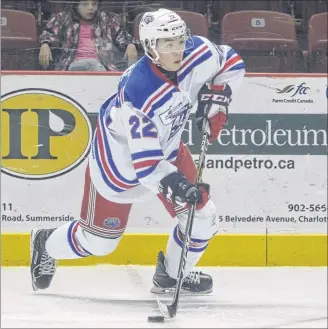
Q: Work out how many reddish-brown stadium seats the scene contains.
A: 4